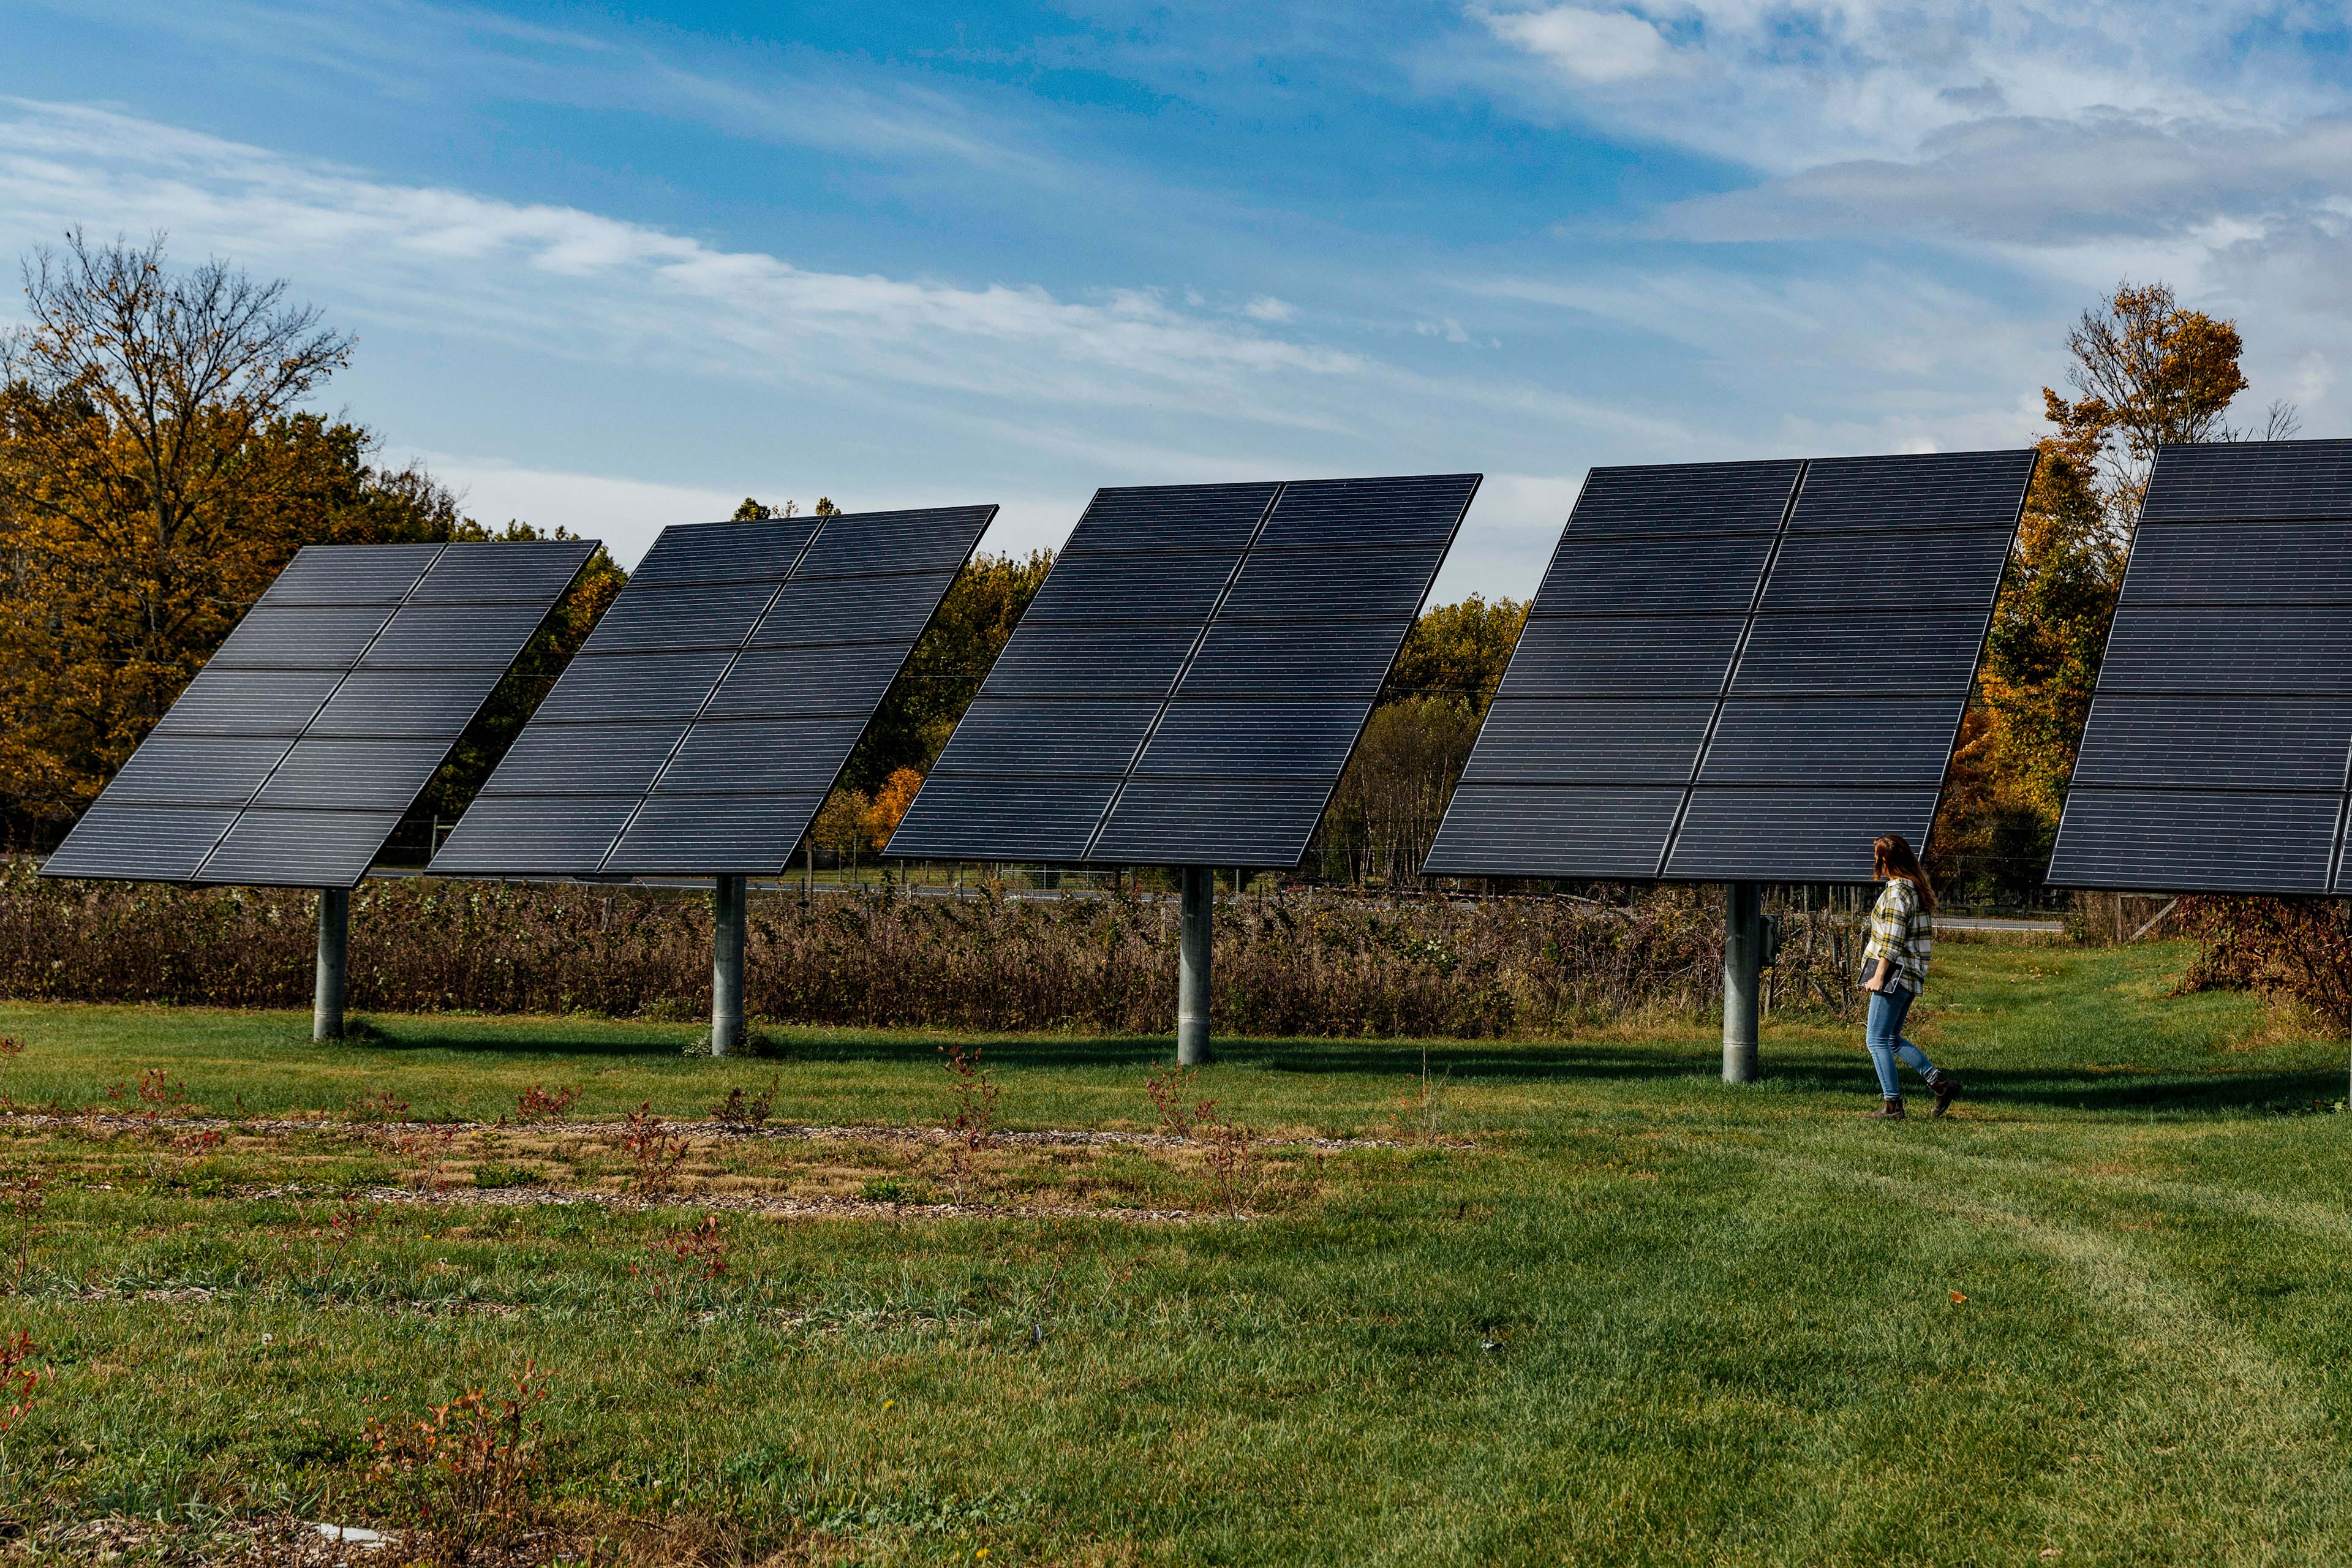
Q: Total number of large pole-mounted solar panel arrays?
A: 5